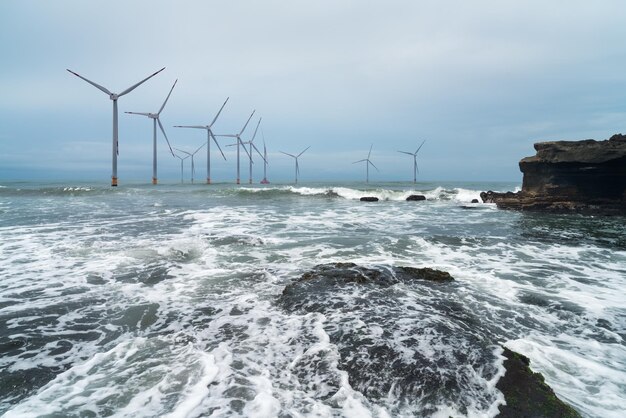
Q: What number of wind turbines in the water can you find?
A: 11